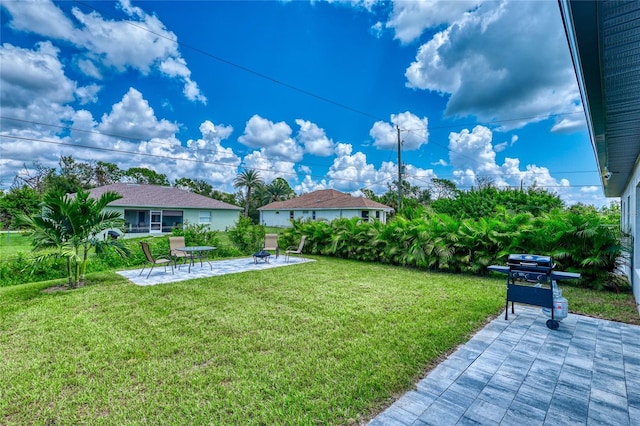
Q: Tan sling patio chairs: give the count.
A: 4